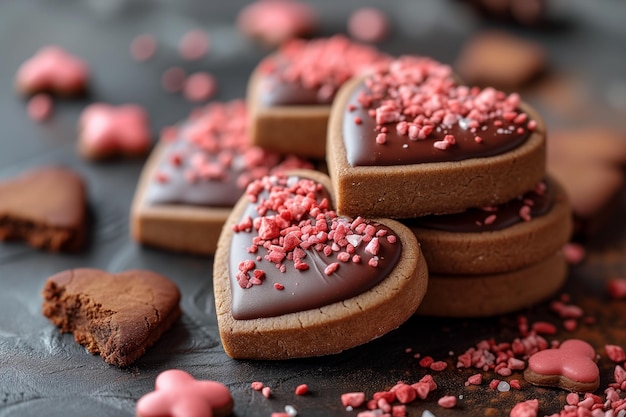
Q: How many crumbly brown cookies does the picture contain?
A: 2